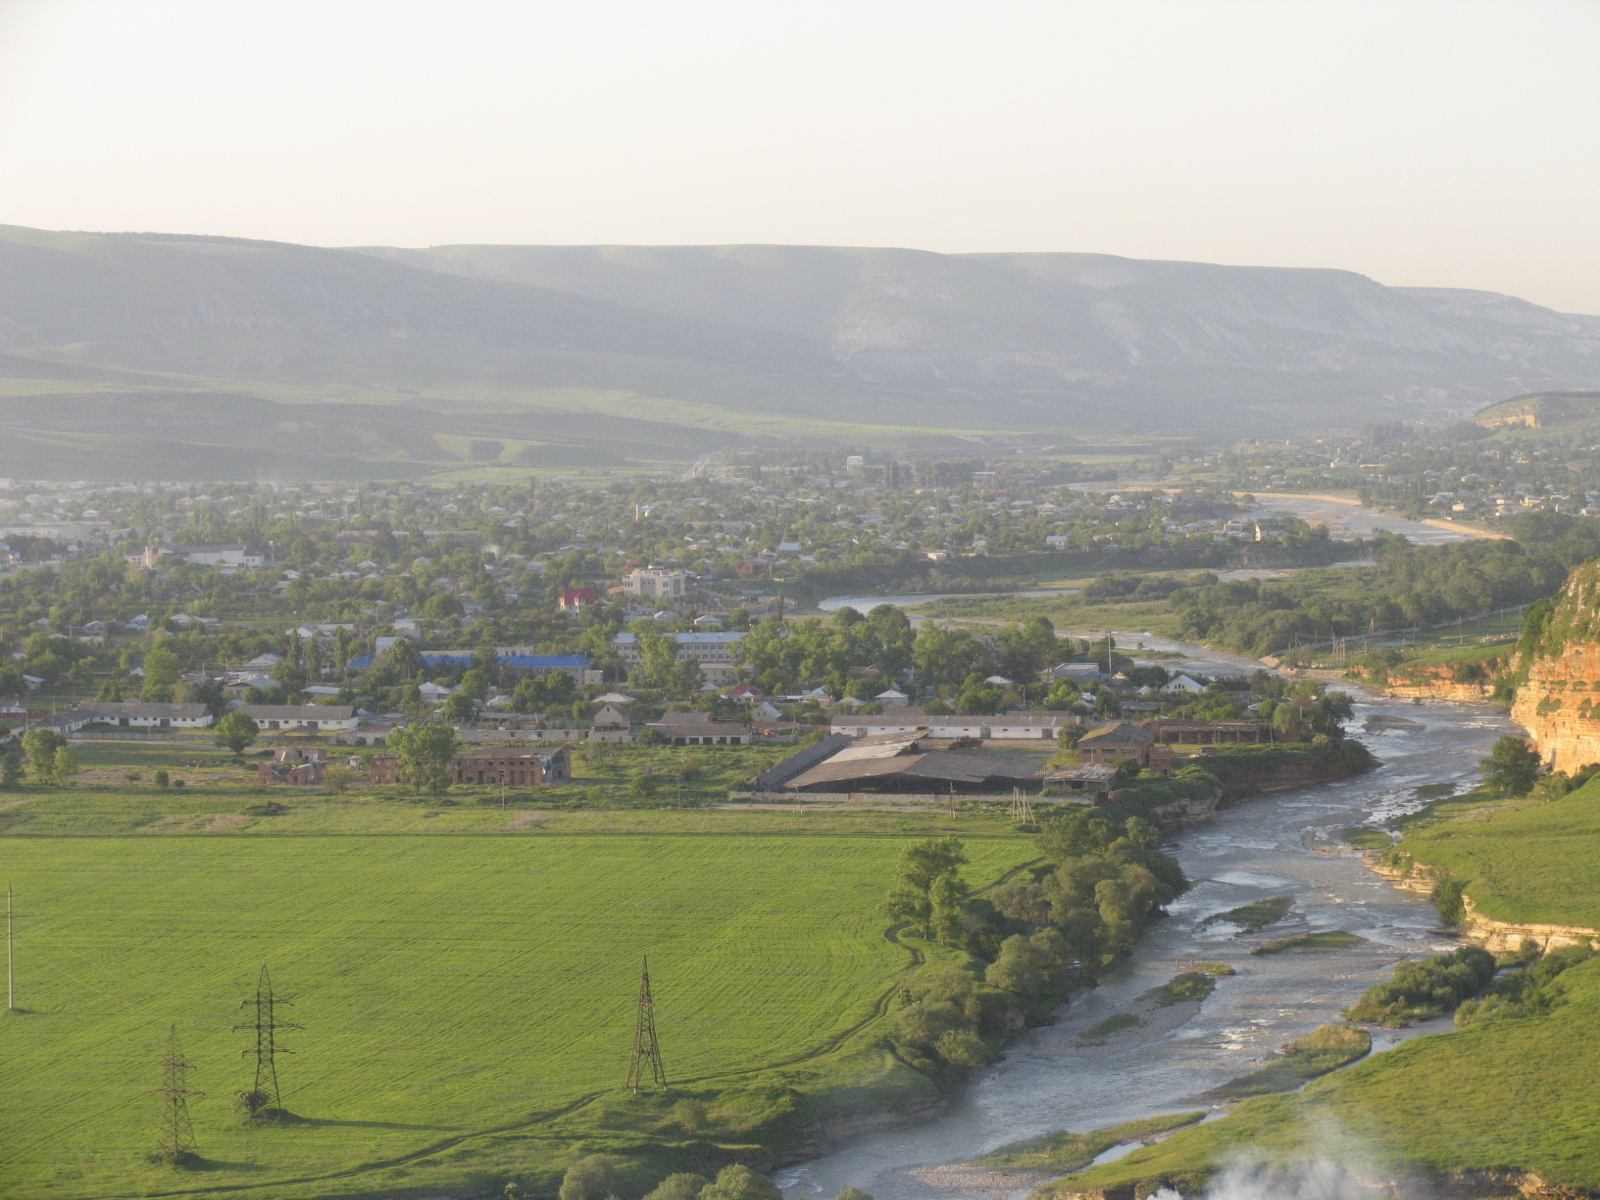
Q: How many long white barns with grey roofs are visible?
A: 3